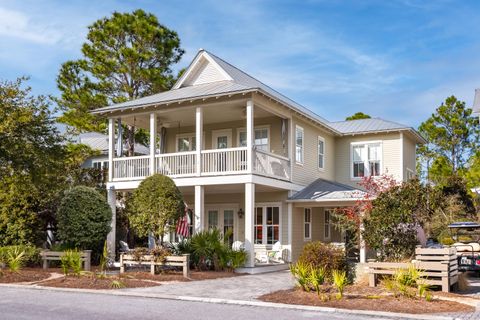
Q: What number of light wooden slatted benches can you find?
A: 3